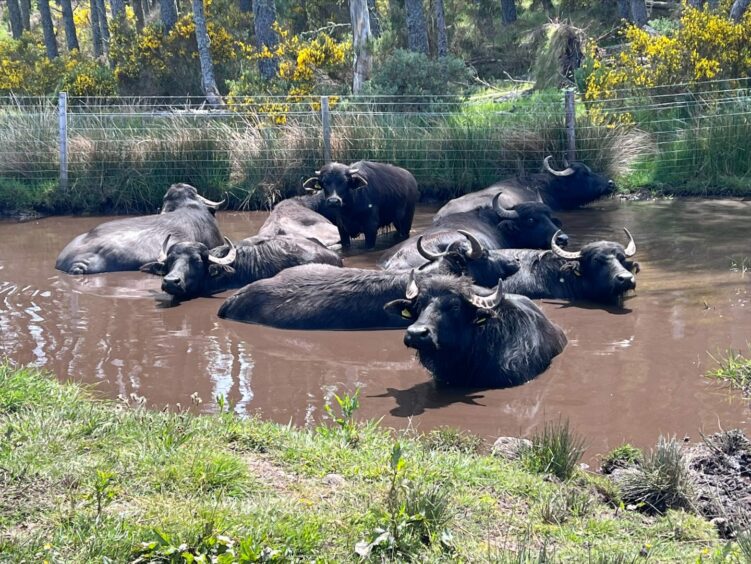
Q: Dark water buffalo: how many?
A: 9